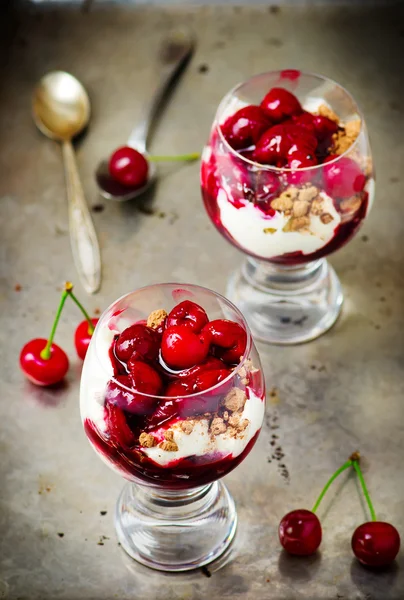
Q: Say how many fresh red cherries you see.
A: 5